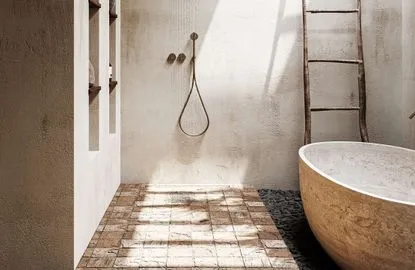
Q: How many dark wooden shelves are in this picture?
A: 4